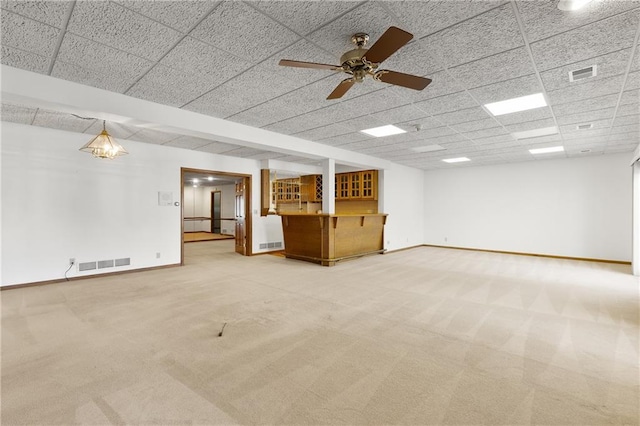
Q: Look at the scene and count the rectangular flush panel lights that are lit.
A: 4